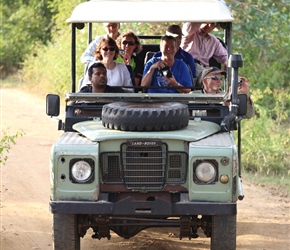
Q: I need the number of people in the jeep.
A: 8